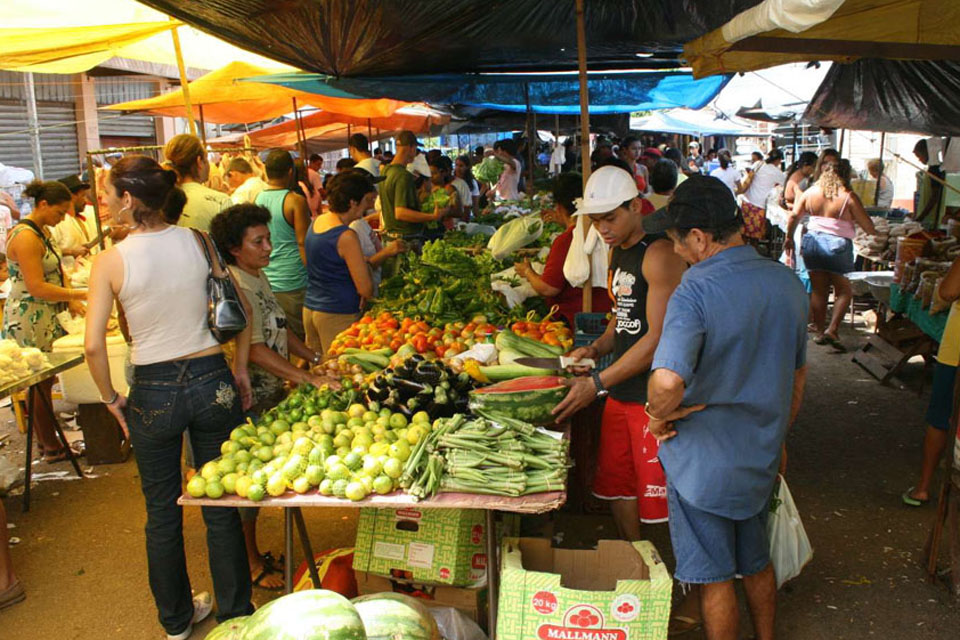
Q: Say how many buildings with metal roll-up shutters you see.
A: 1